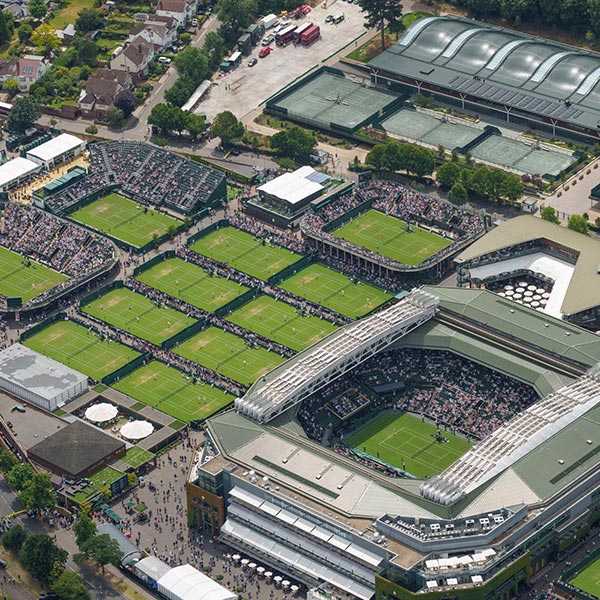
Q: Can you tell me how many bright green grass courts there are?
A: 13